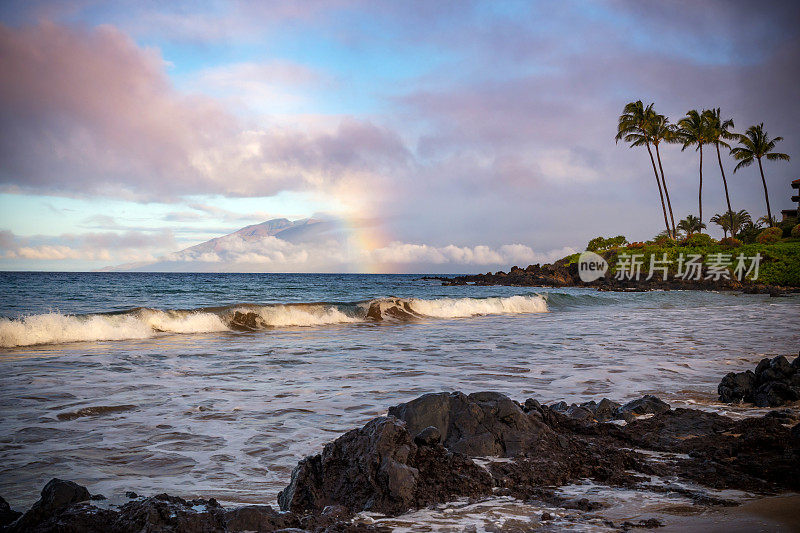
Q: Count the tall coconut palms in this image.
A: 5